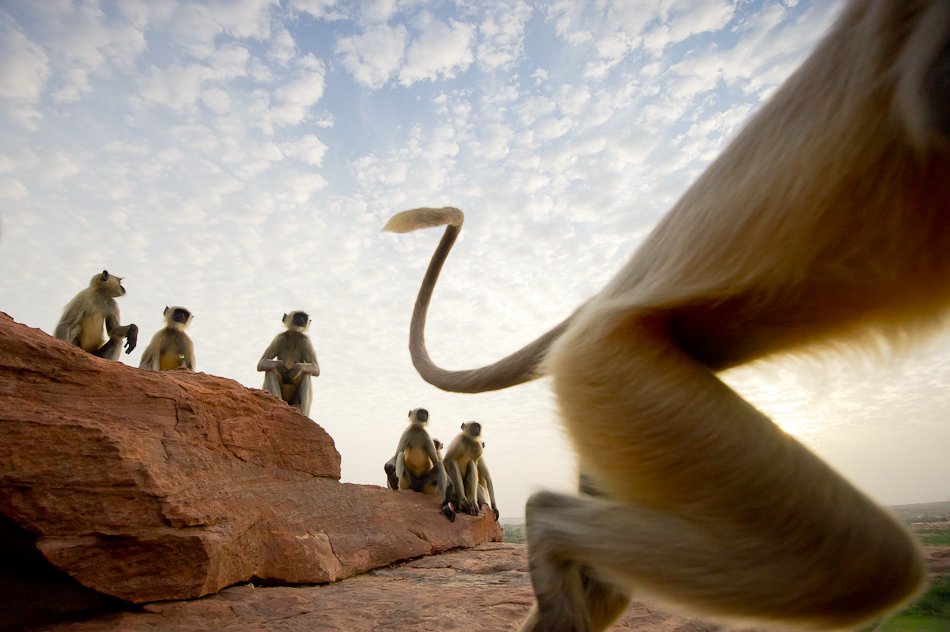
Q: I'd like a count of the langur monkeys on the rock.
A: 7